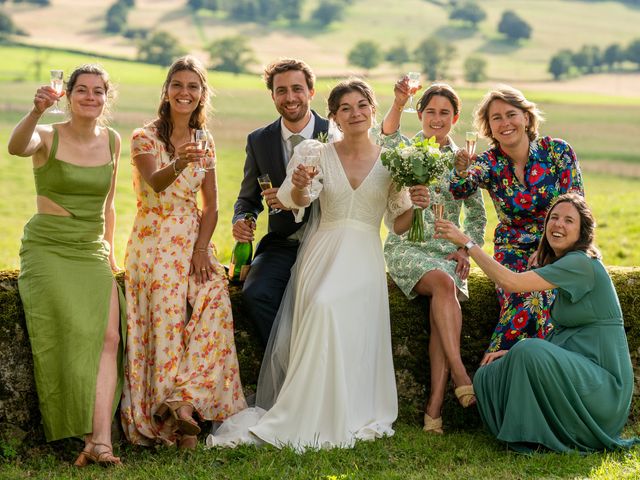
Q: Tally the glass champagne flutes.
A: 7